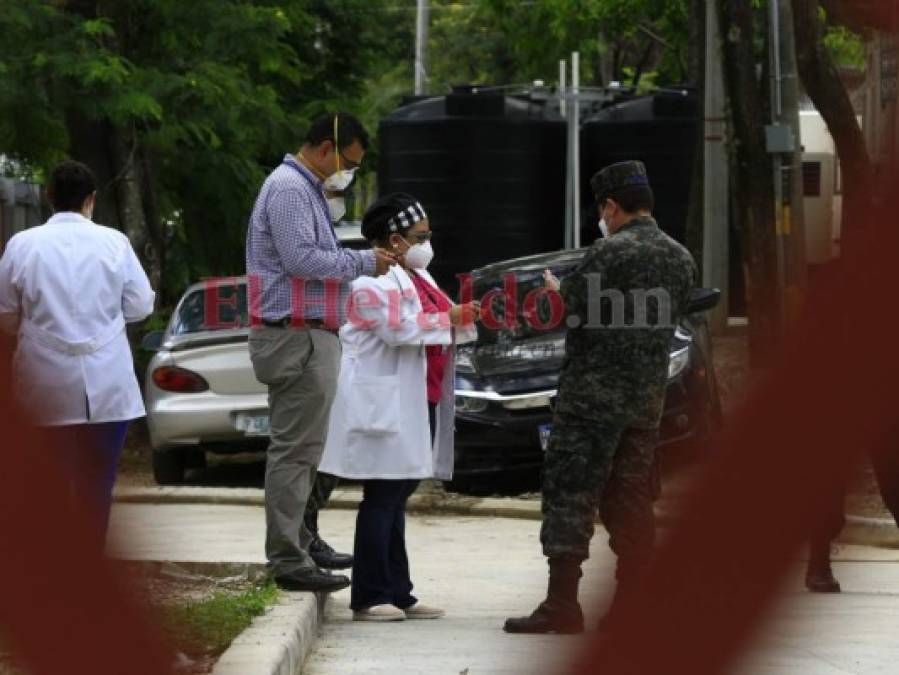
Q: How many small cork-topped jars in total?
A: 0